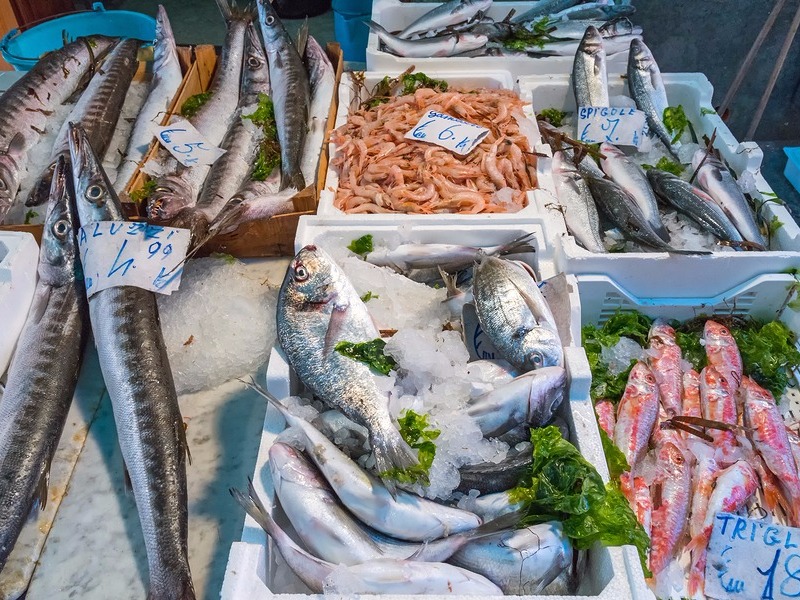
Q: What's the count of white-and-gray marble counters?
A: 1